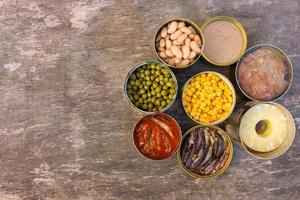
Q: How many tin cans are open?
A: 8